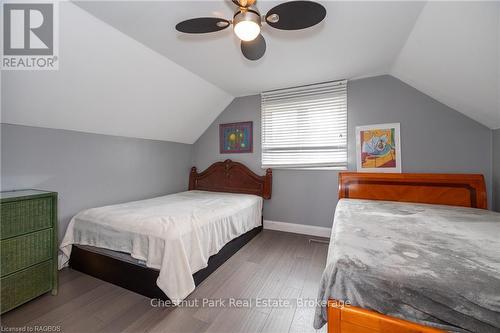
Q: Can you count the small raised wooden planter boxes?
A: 0